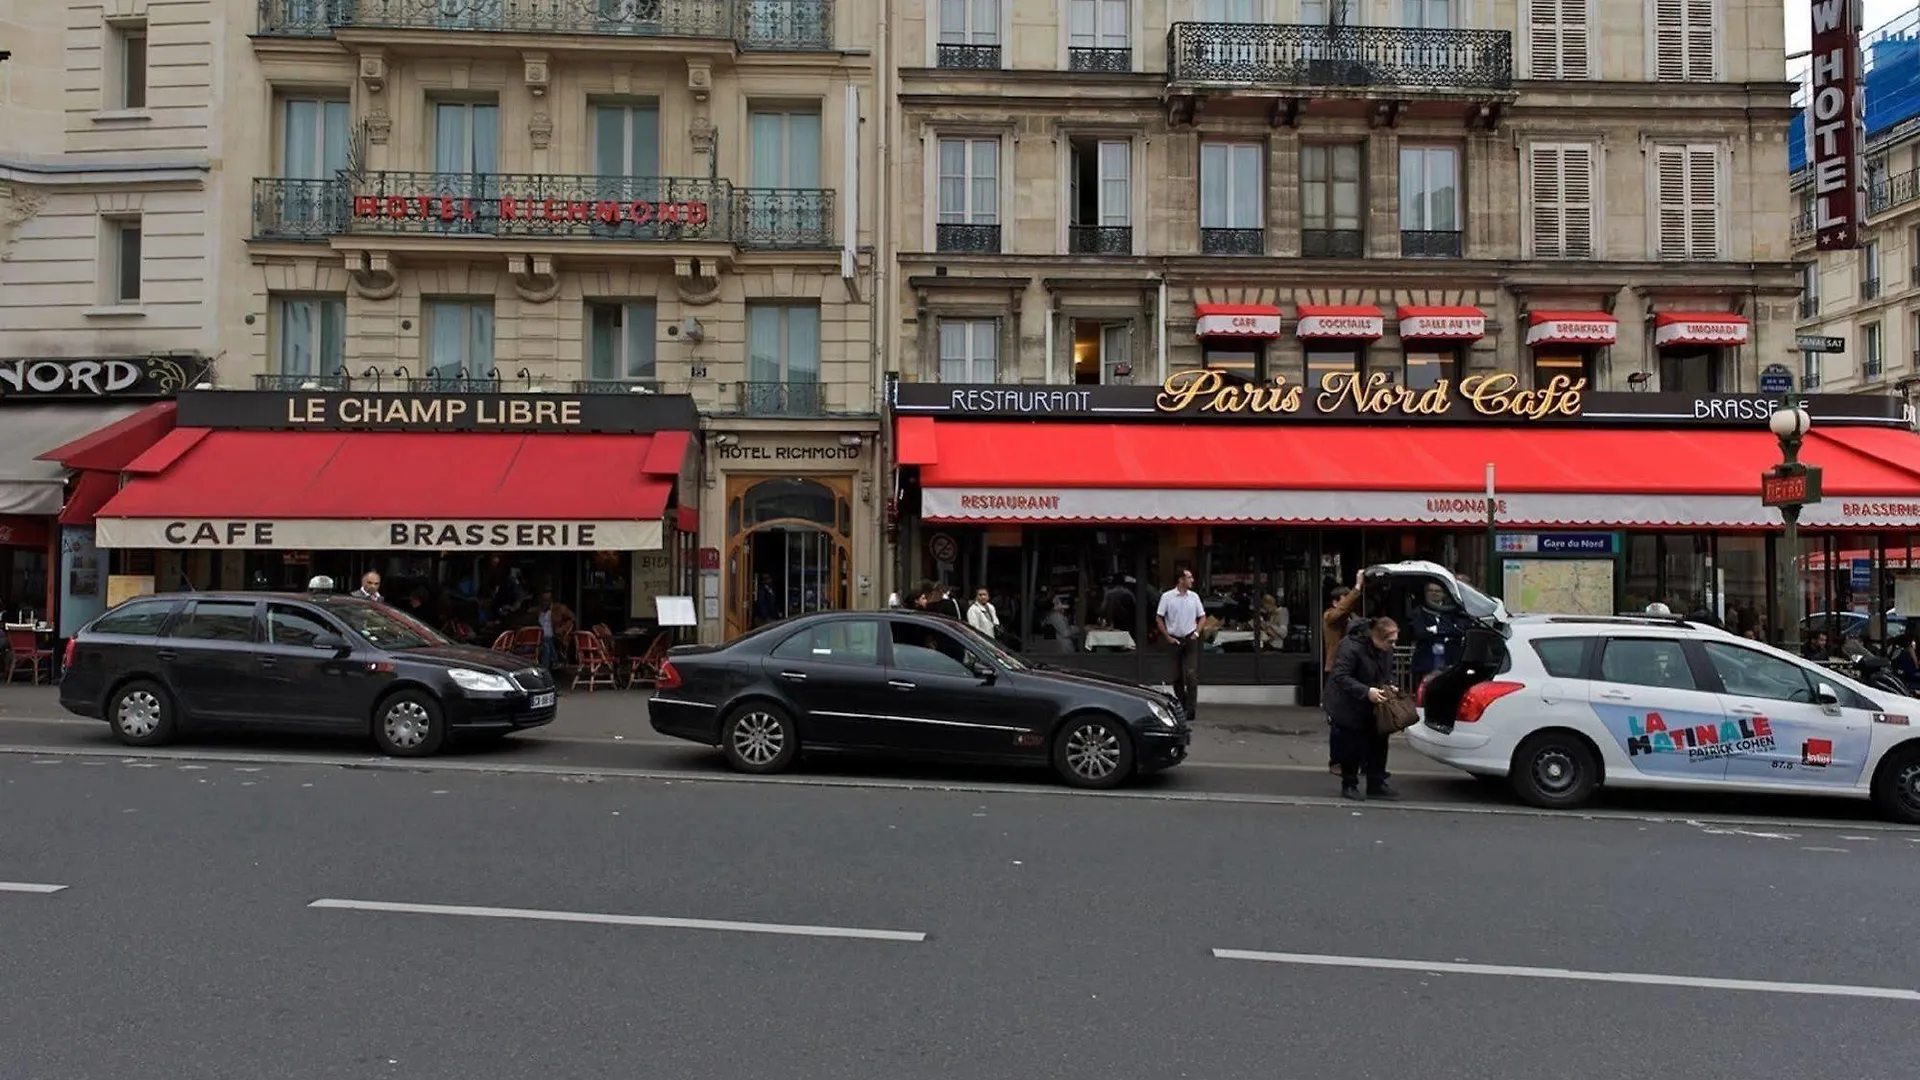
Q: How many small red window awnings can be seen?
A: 5